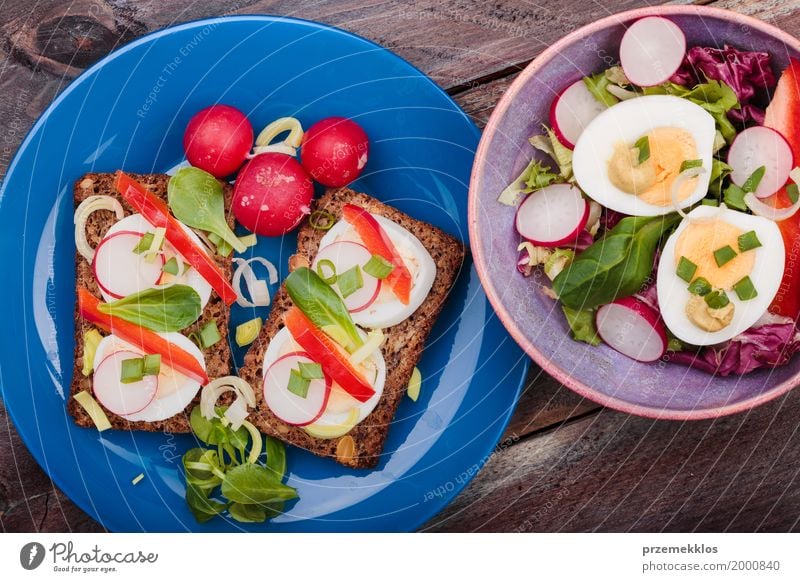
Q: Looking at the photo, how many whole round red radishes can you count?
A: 3